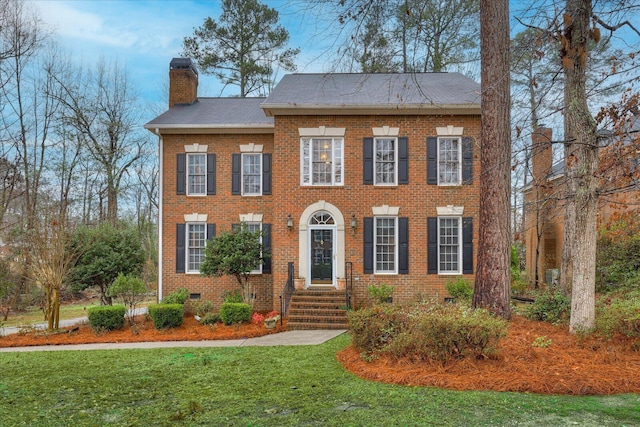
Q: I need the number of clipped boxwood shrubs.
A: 3